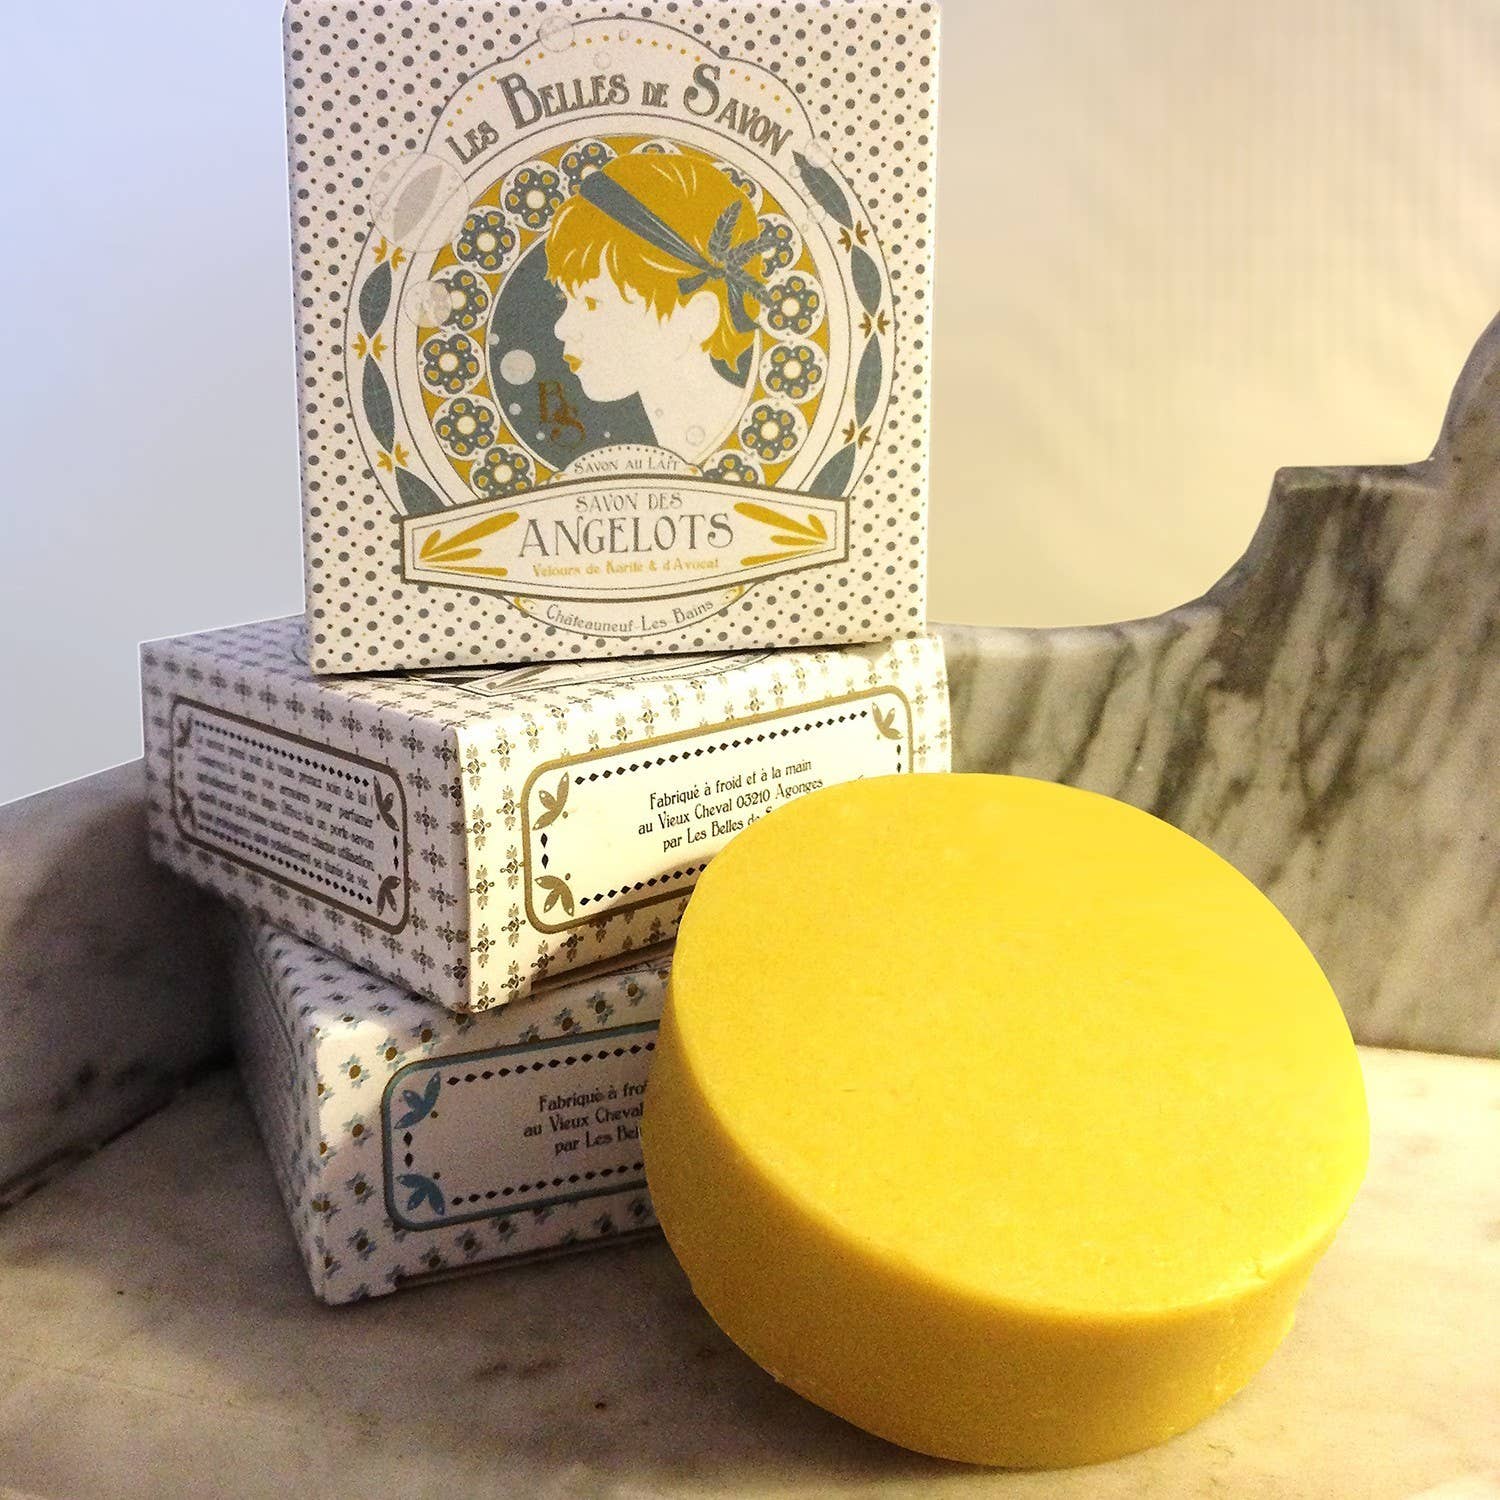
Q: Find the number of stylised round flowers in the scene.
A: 14